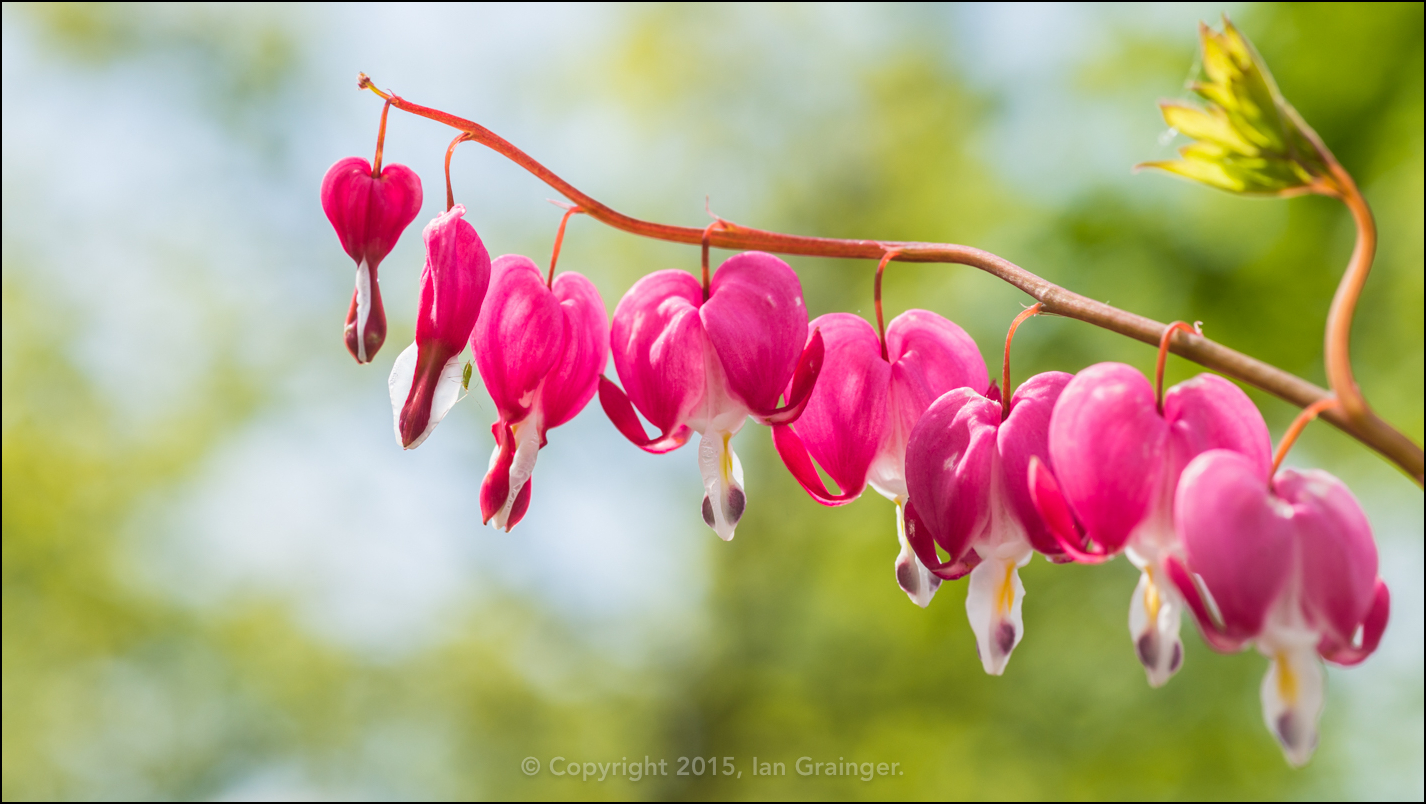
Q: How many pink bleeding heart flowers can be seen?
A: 8